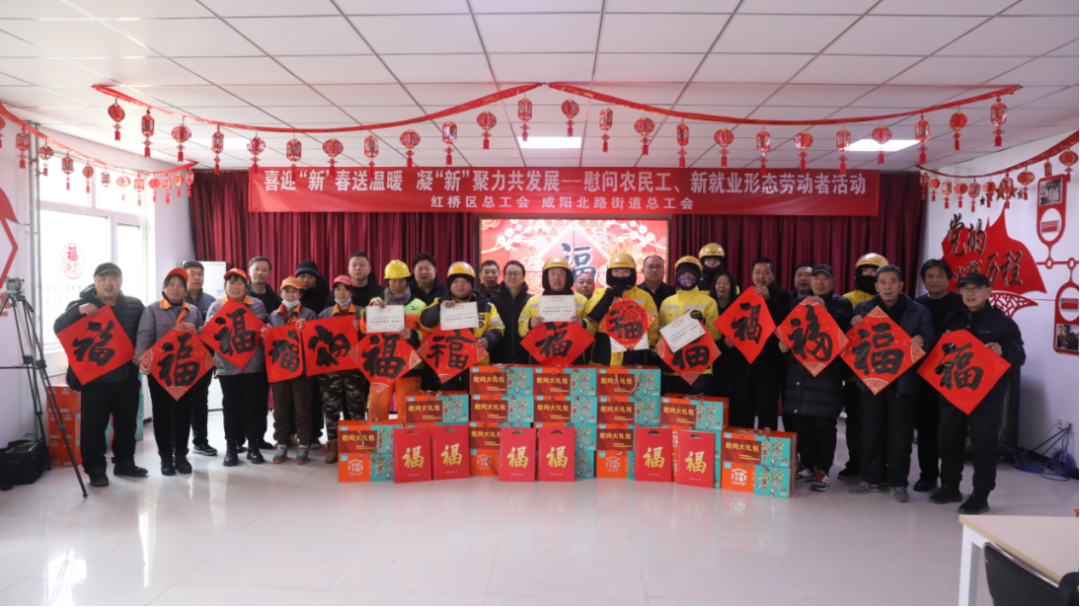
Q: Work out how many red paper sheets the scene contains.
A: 14